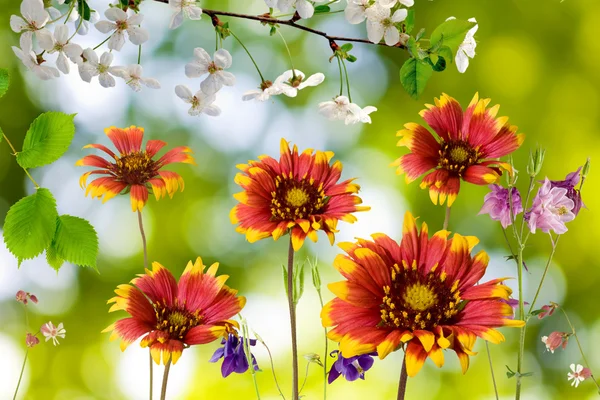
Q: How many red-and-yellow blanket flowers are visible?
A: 5